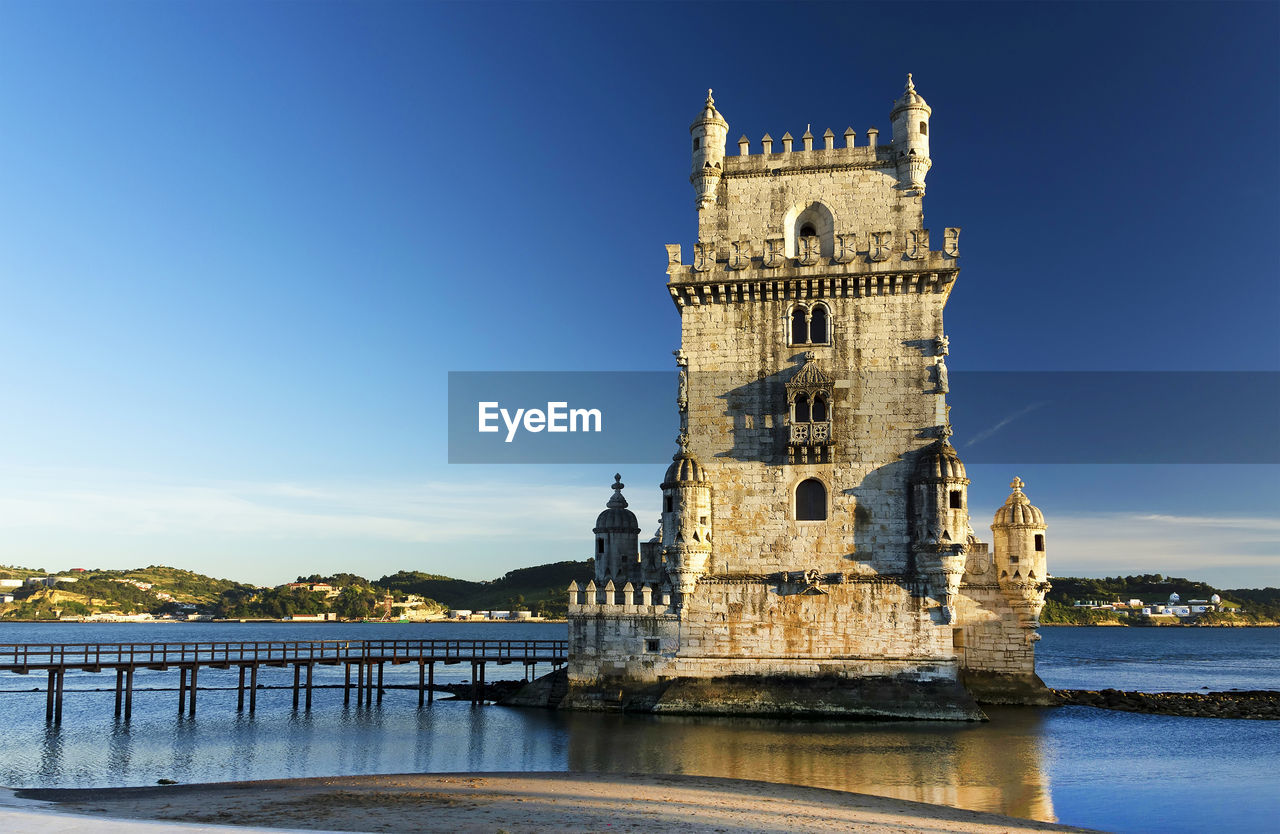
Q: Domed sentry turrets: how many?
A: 6